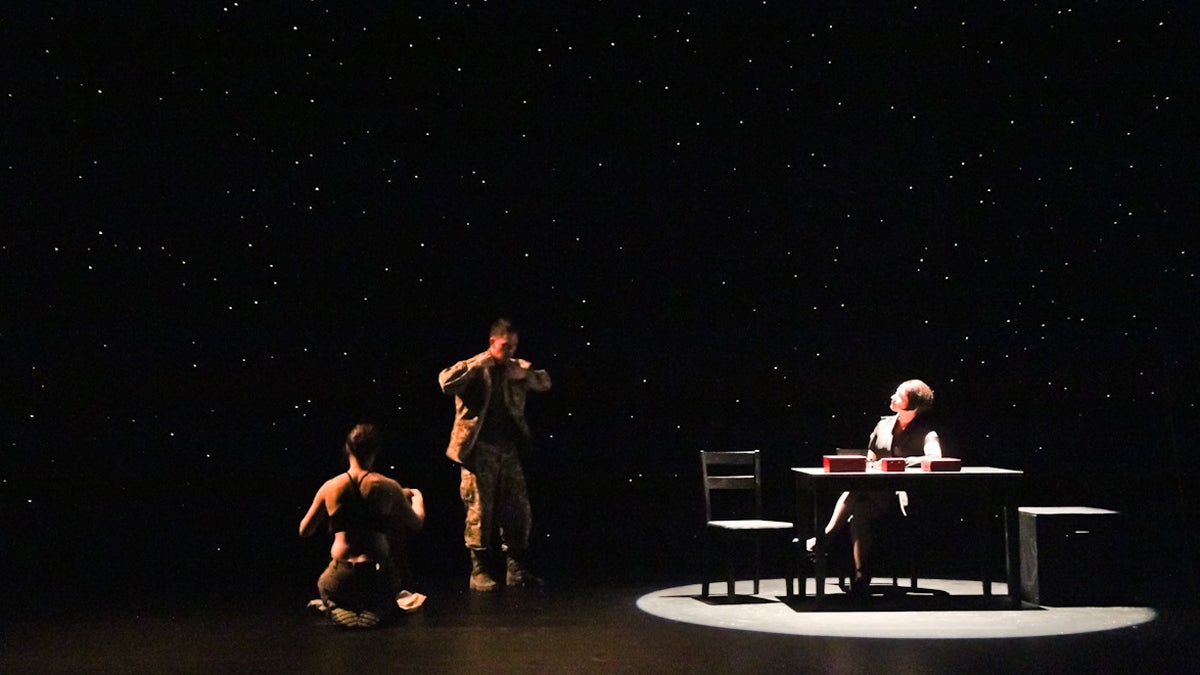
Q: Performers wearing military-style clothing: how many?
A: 1